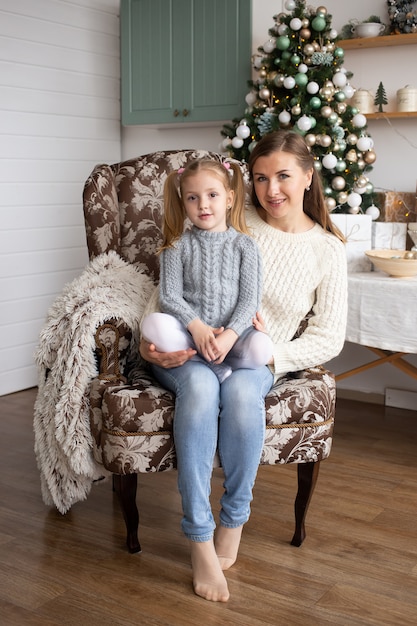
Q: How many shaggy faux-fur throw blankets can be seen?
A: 1